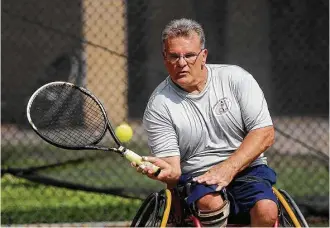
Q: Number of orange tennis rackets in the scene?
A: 0